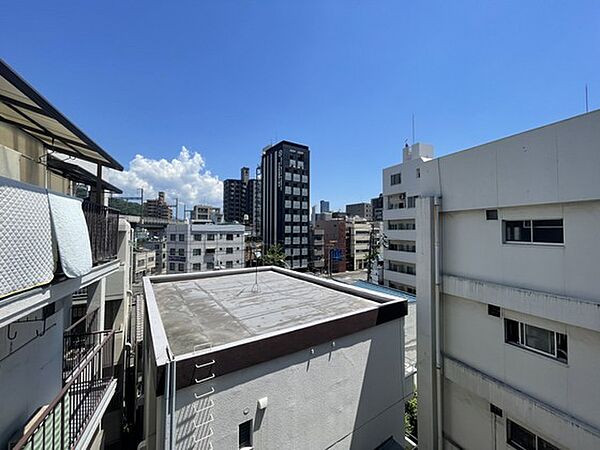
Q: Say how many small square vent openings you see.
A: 3